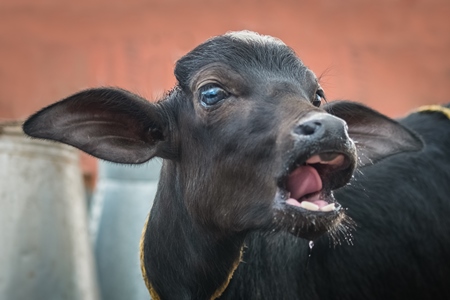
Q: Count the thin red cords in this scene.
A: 0